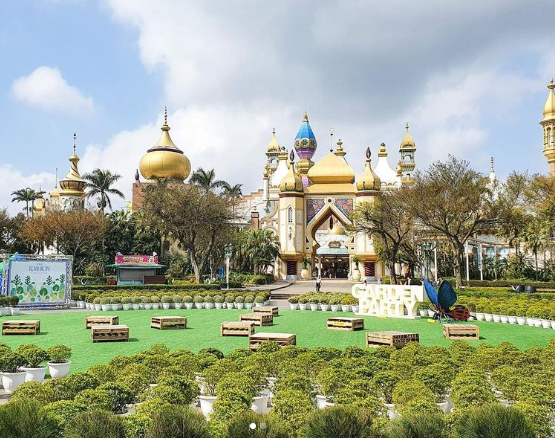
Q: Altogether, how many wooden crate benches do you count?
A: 11